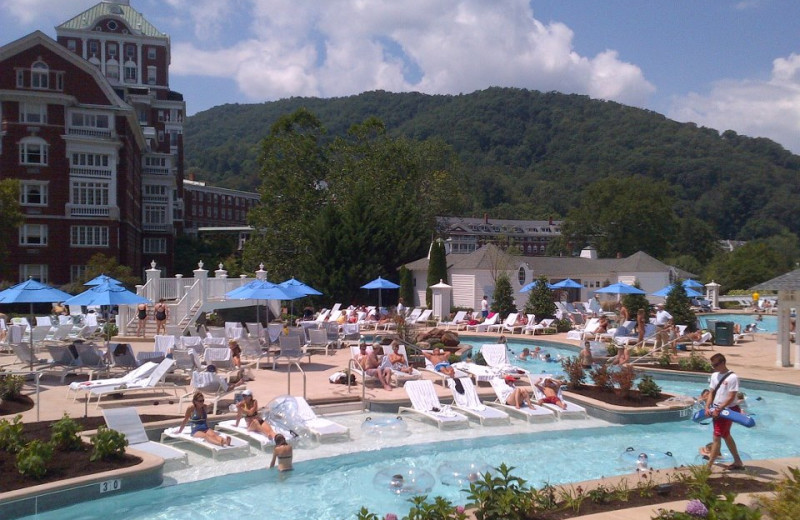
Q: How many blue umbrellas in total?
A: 12